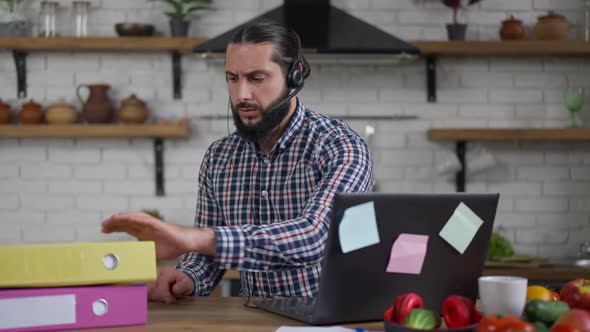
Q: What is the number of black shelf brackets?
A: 5